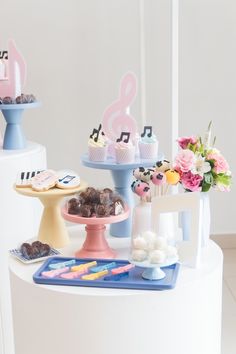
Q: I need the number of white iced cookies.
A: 3